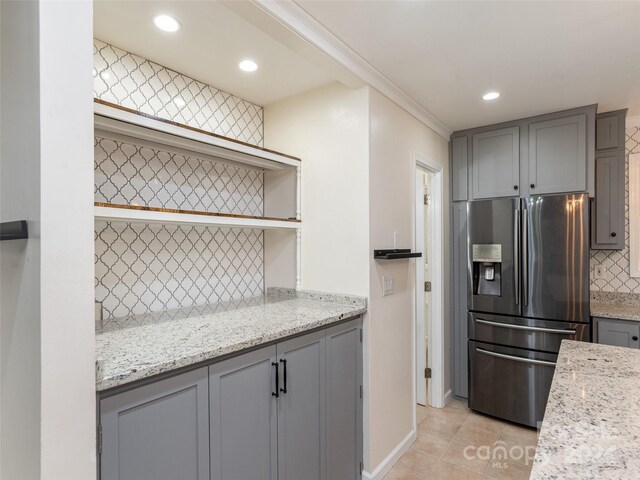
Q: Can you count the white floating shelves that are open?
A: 2